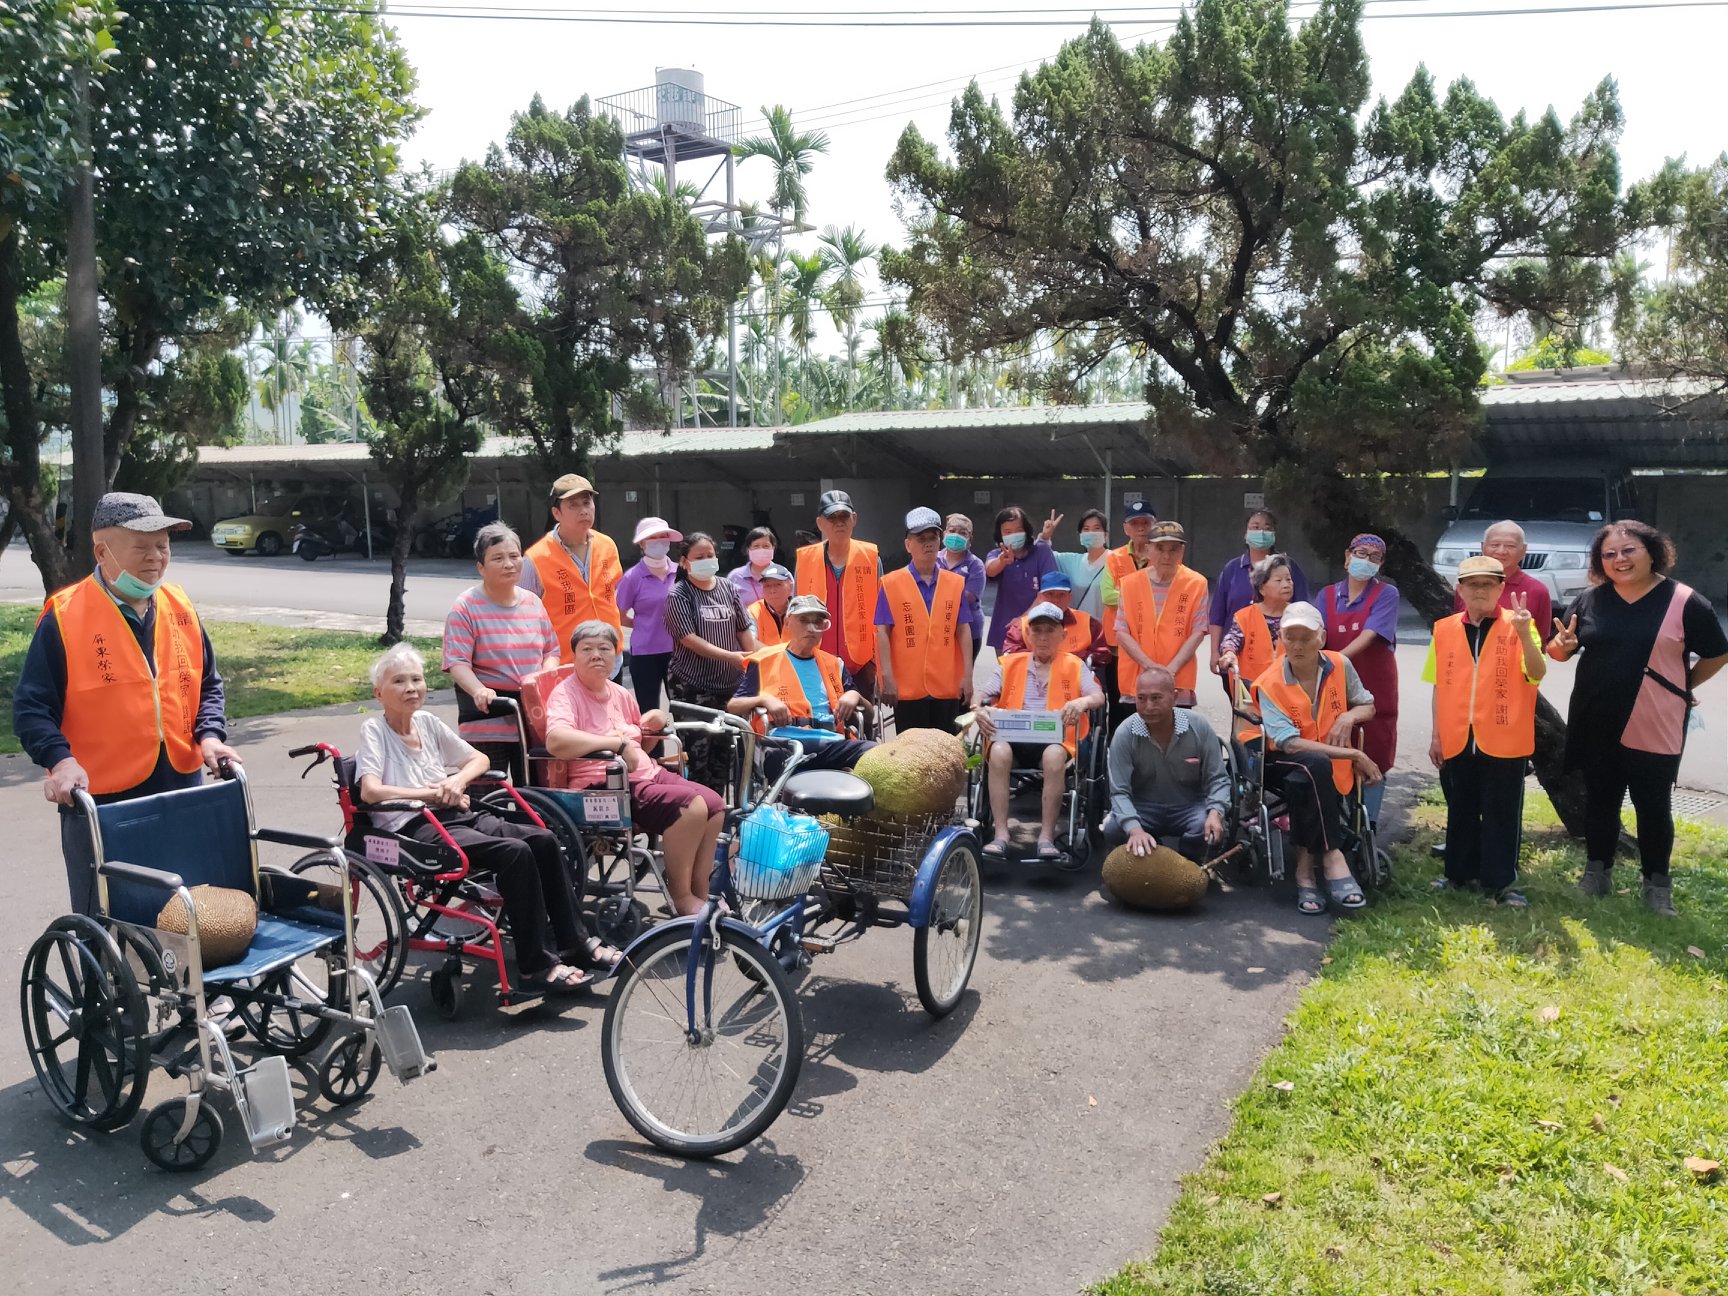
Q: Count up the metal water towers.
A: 1